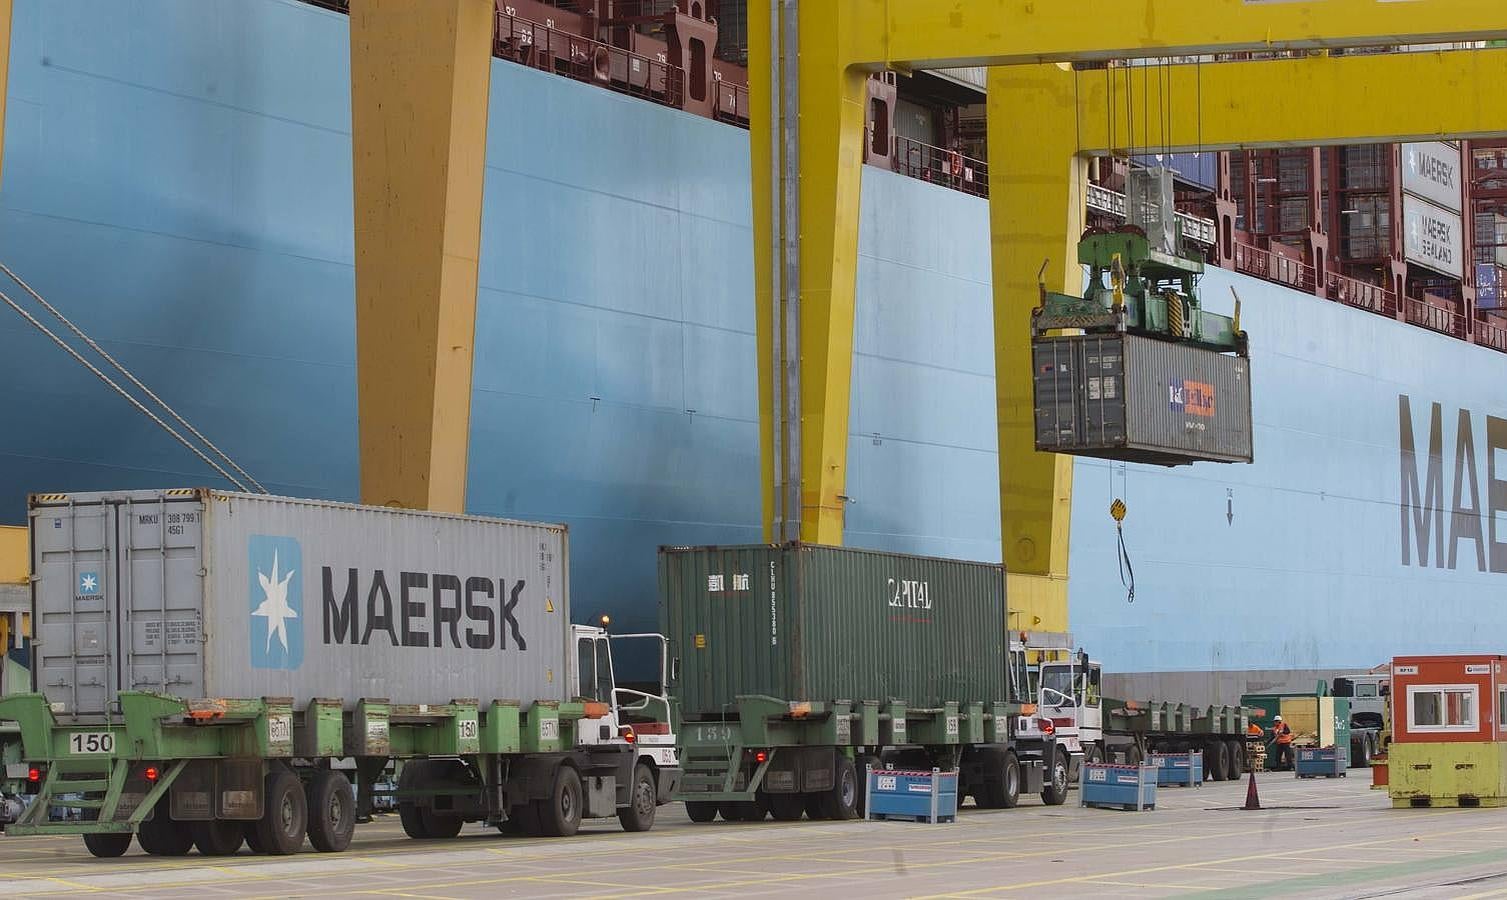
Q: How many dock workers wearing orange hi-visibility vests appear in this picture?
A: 2